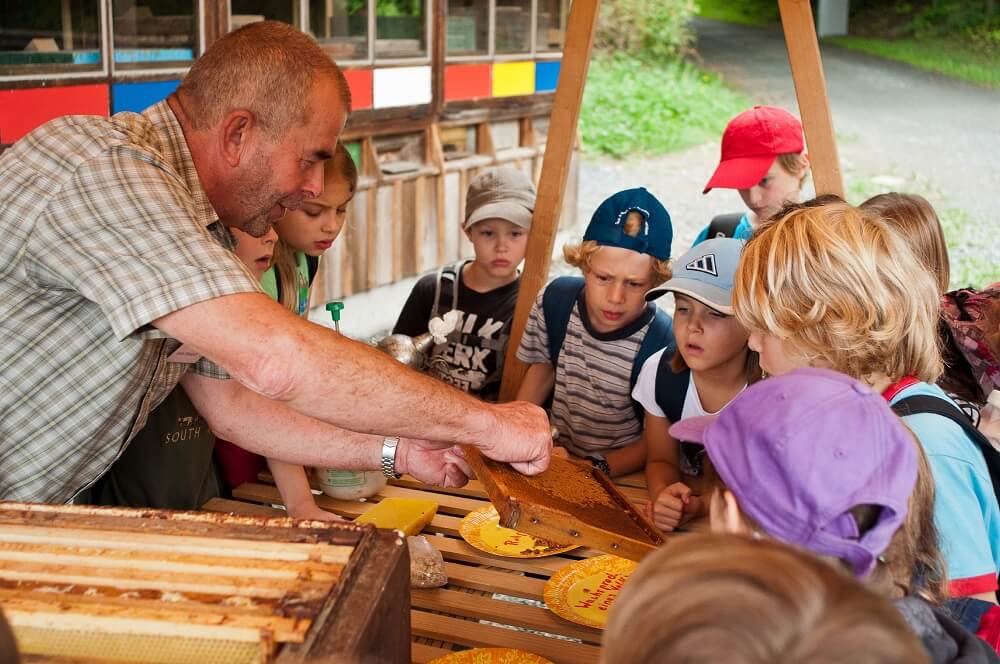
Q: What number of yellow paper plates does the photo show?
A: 3